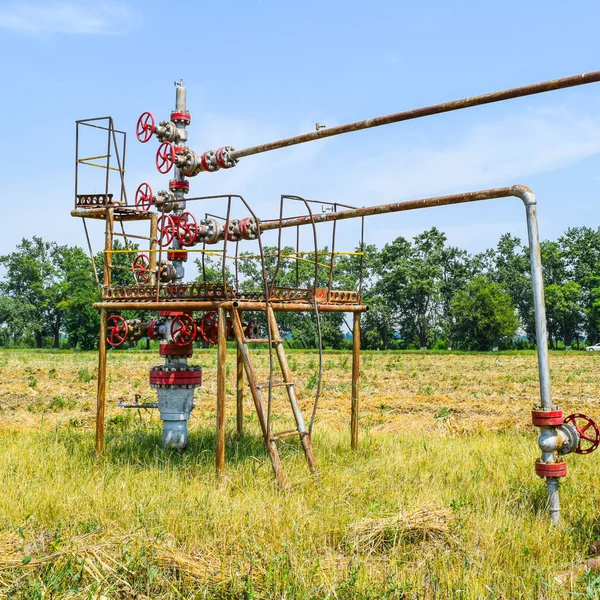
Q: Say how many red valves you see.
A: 10